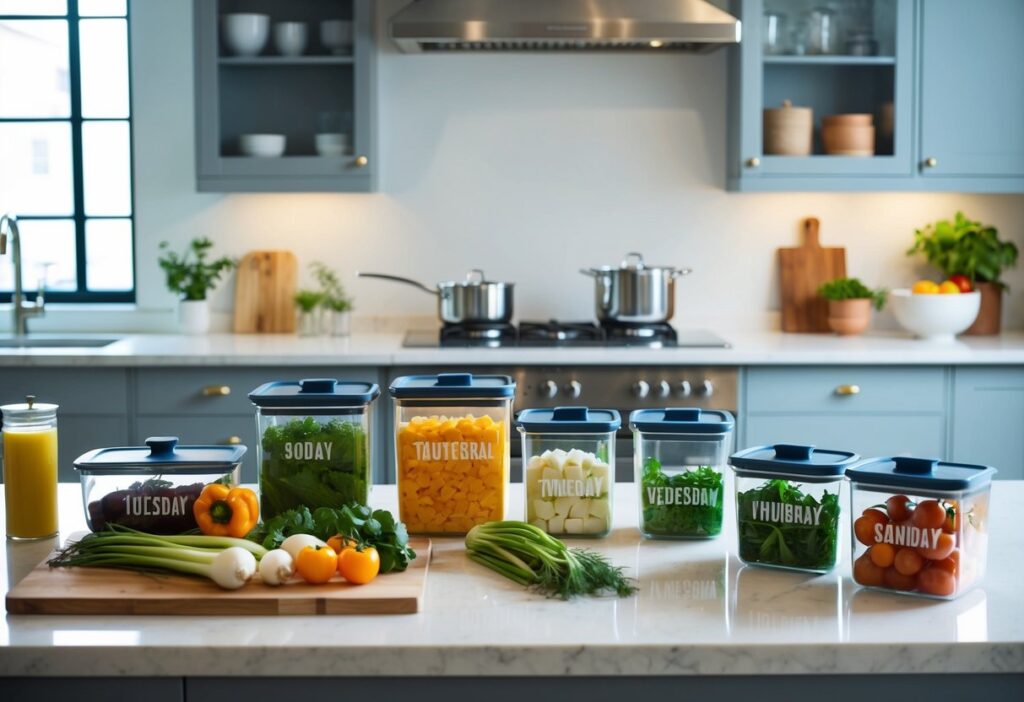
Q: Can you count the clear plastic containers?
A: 7